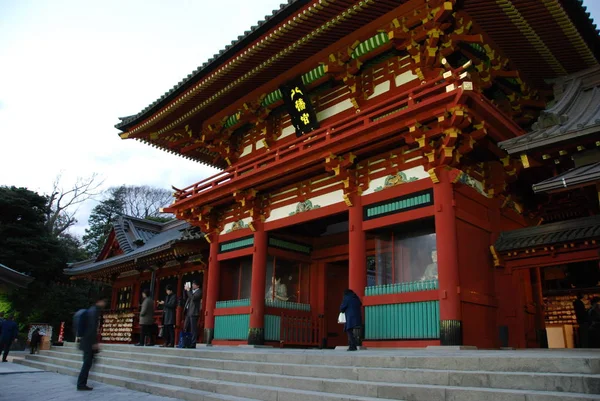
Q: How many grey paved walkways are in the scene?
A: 1